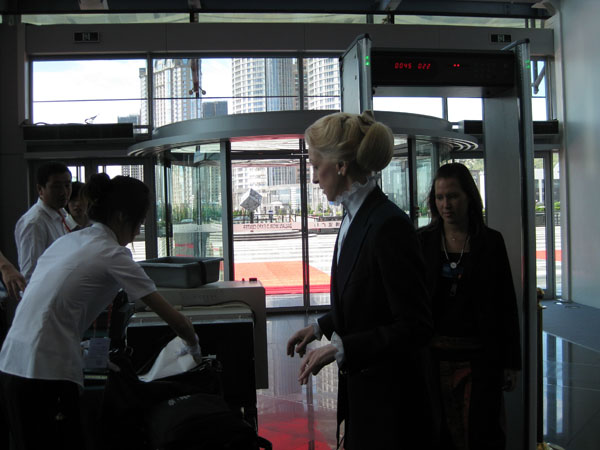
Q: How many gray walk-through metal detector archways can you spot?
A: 1